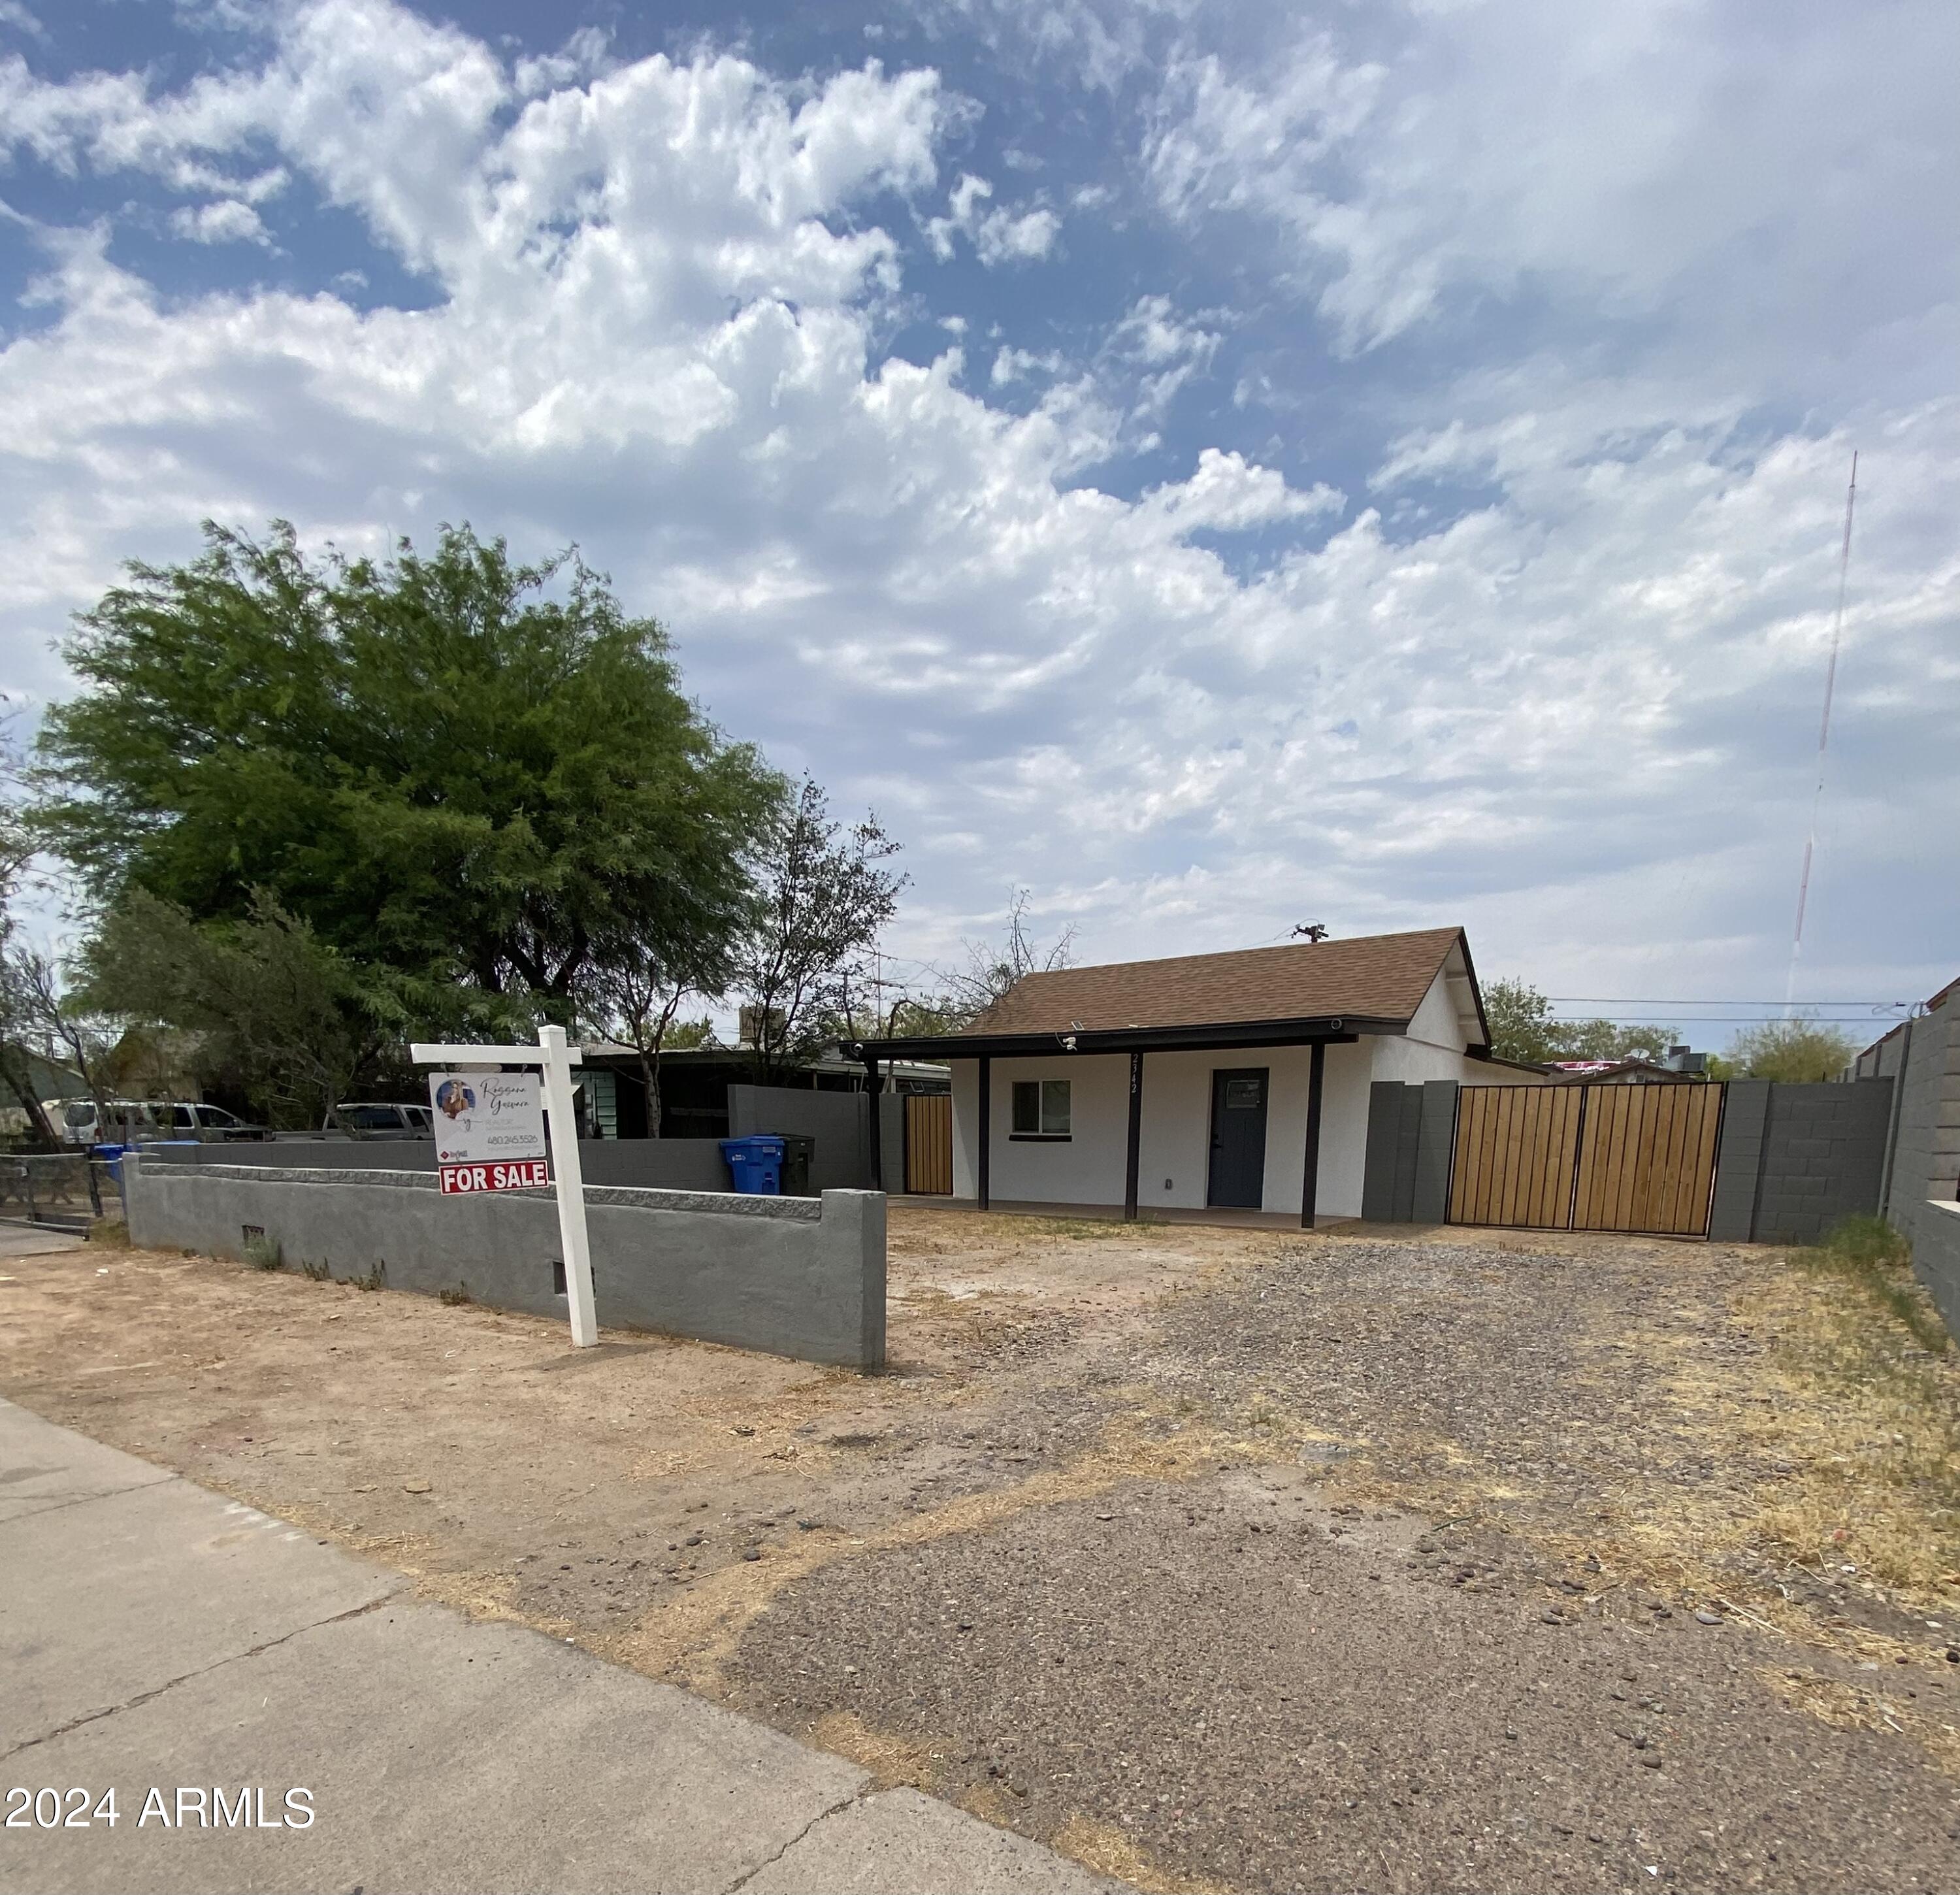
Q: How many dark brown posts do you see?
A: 4